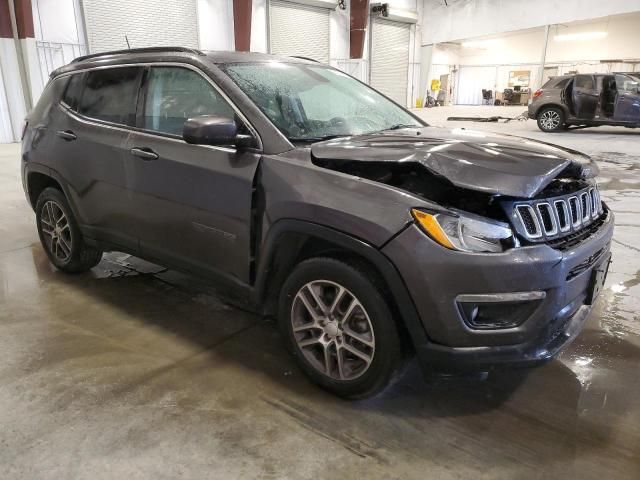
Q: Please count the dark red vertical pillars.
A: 3